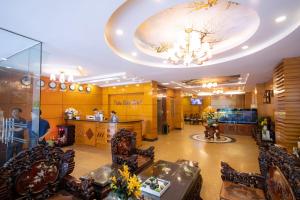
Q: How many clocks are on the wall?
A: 7